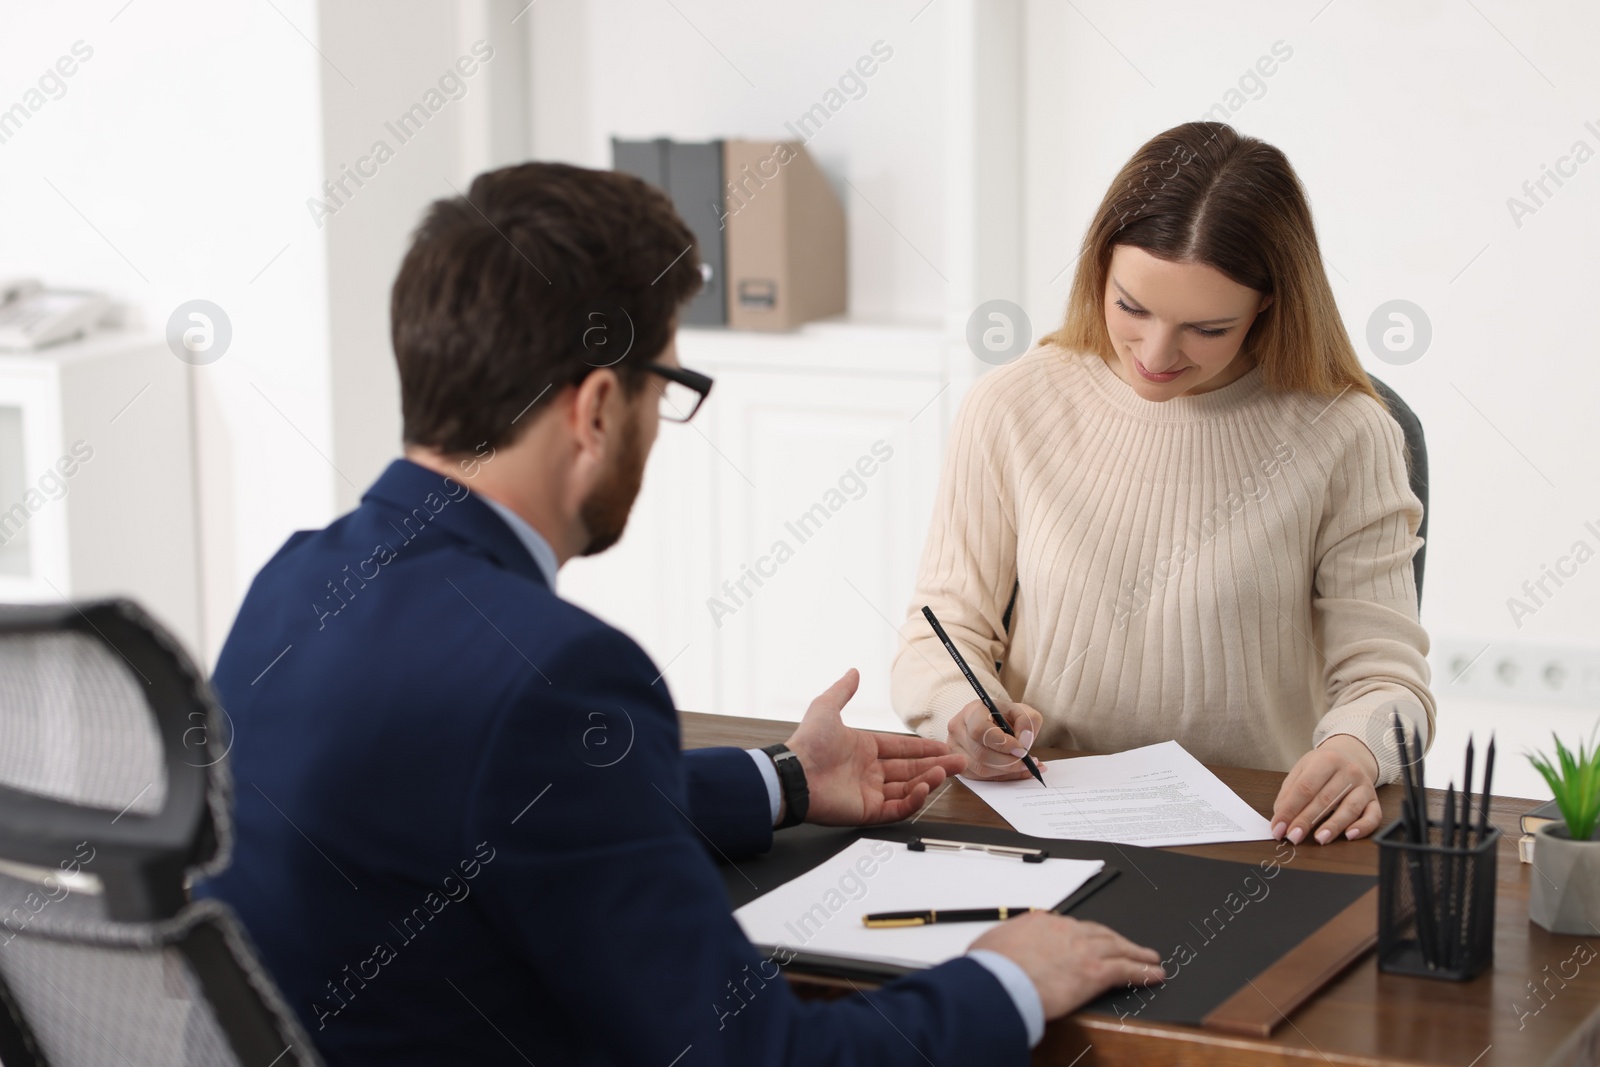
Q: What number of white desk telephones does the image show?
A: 1